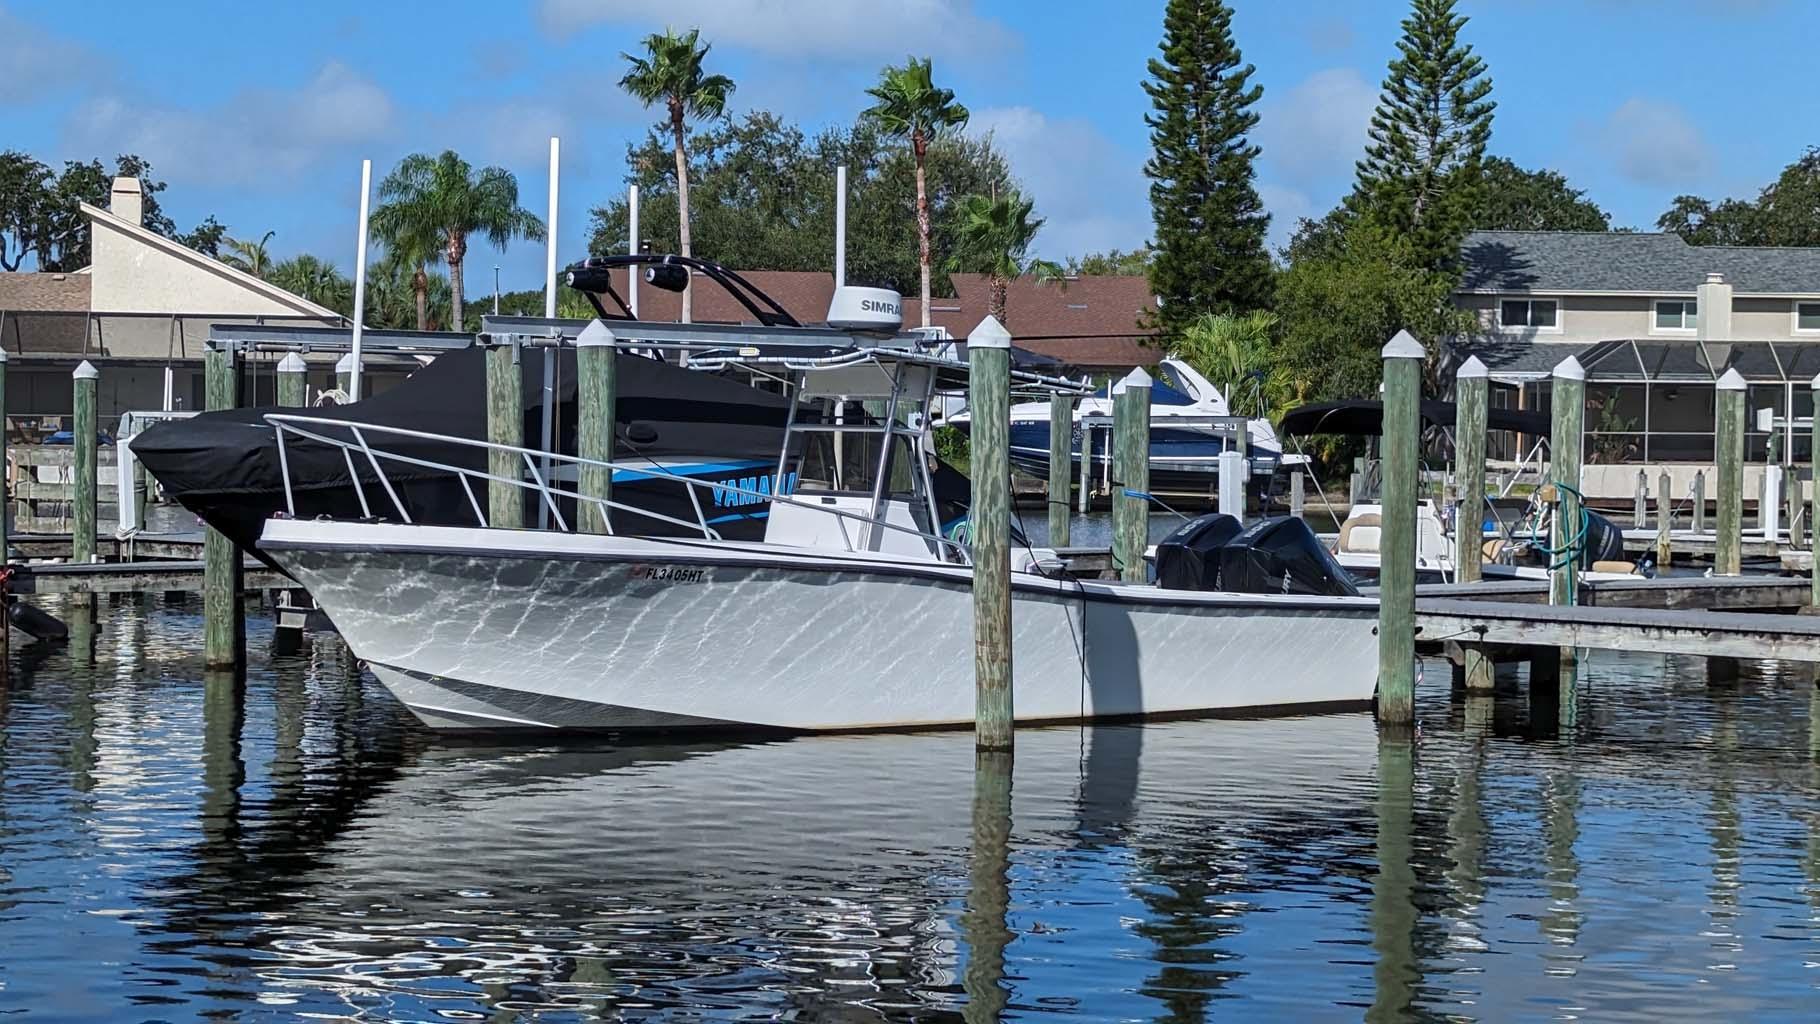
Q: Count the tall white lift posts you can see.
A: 4